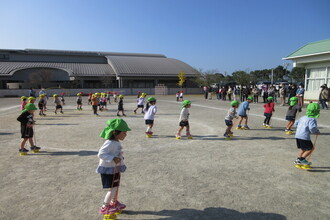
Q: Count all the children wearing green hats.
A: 9